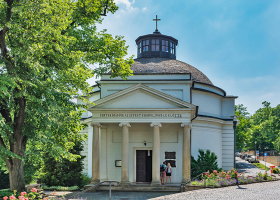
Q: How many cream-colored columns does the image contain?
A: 4